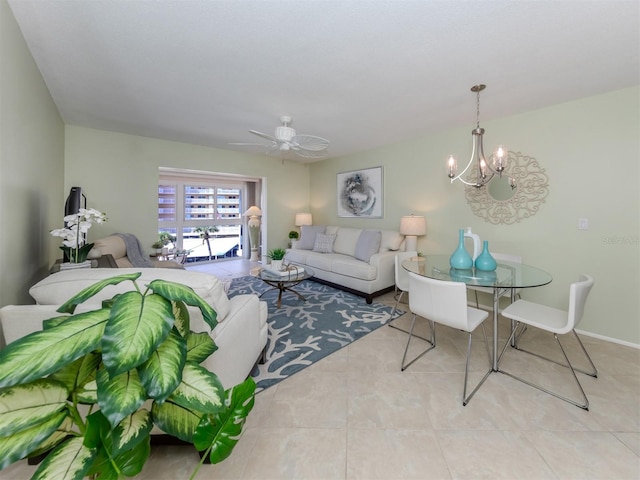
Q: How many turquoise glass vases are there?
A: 2